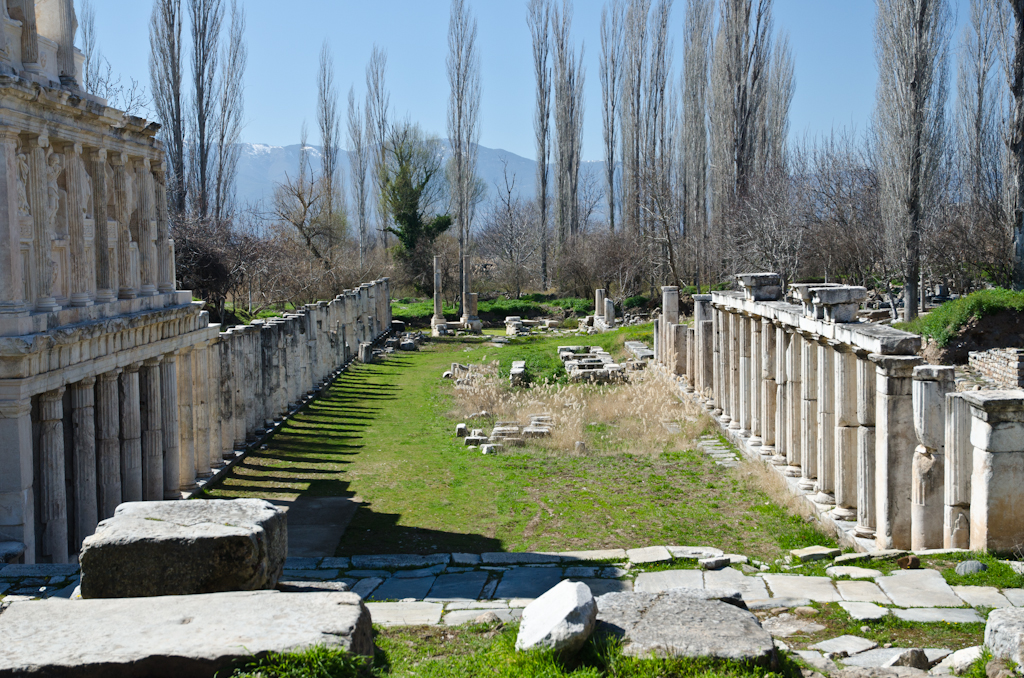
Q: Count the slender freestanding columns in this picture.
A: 2